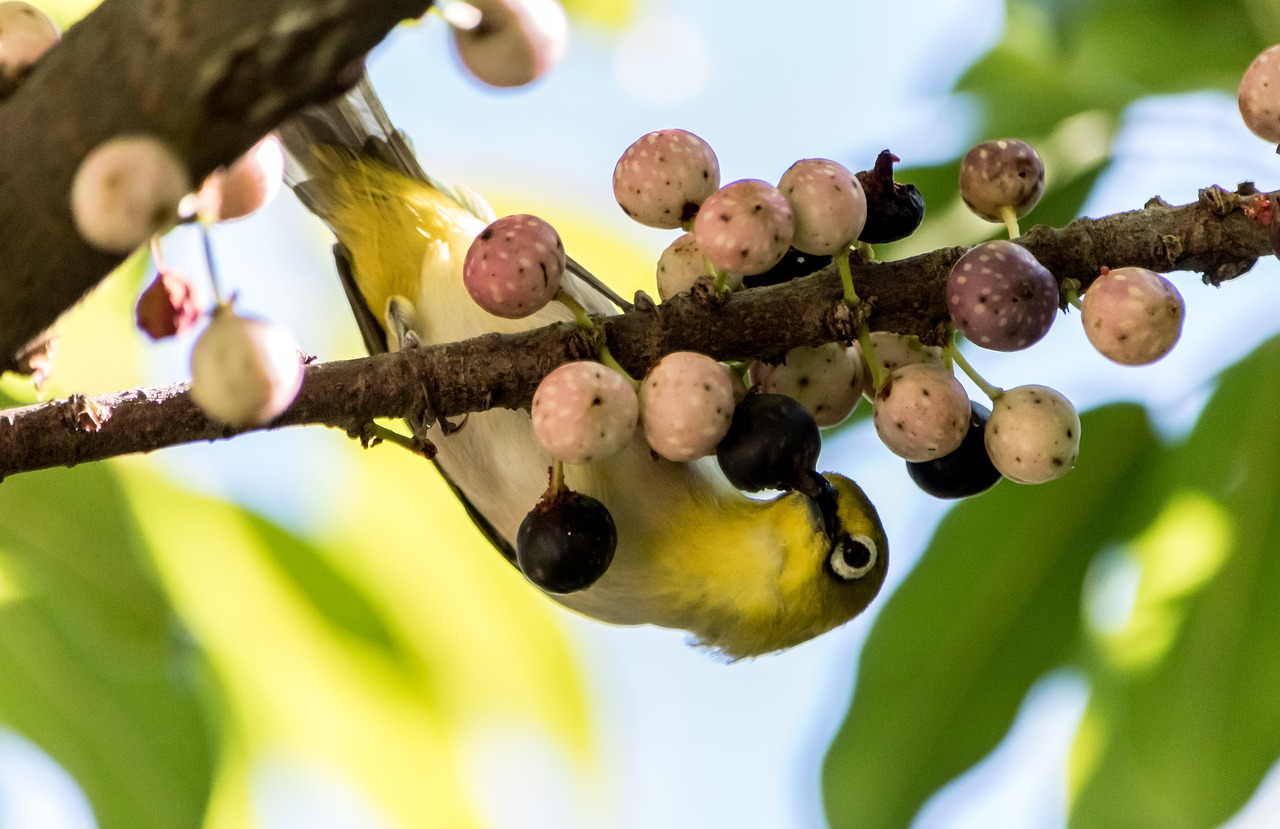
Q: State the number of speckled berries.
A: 15